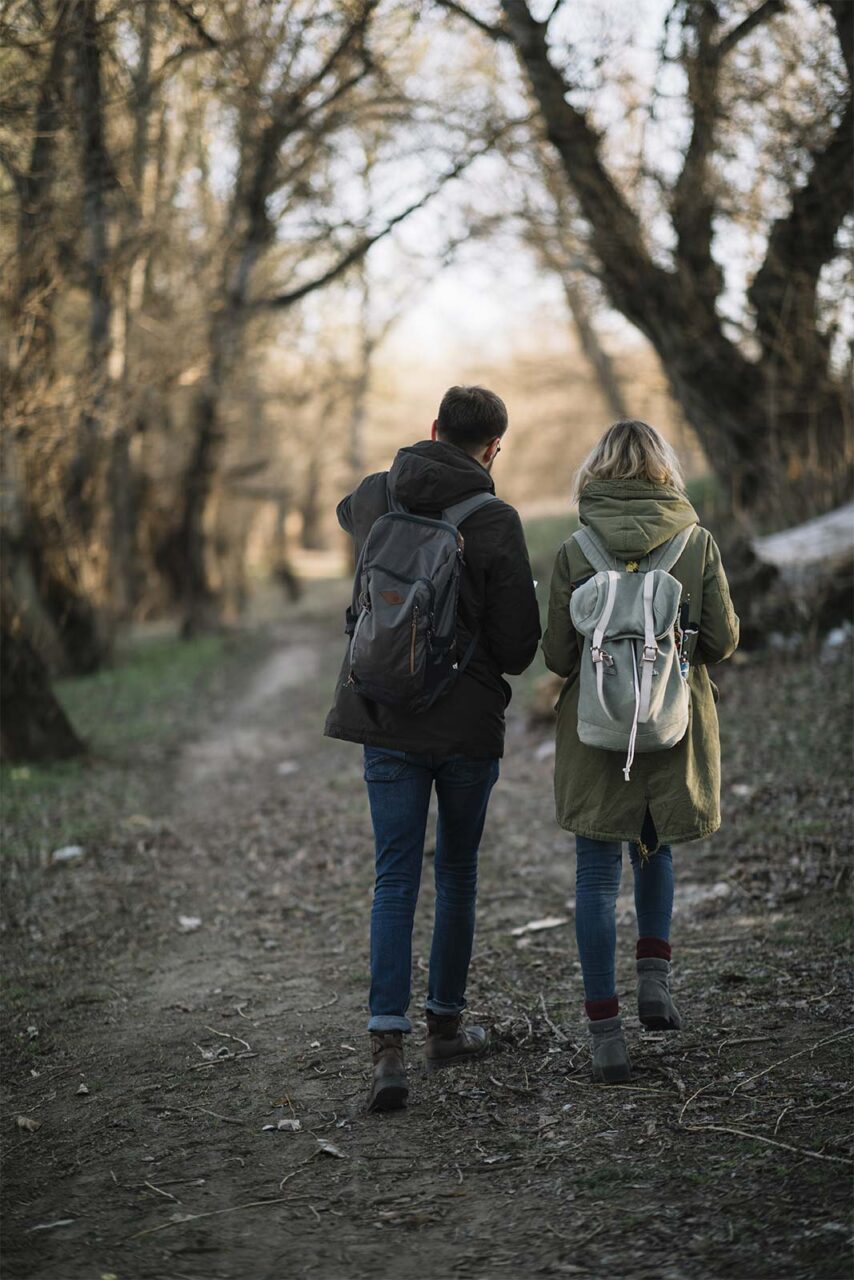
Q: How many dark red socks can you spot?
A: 2